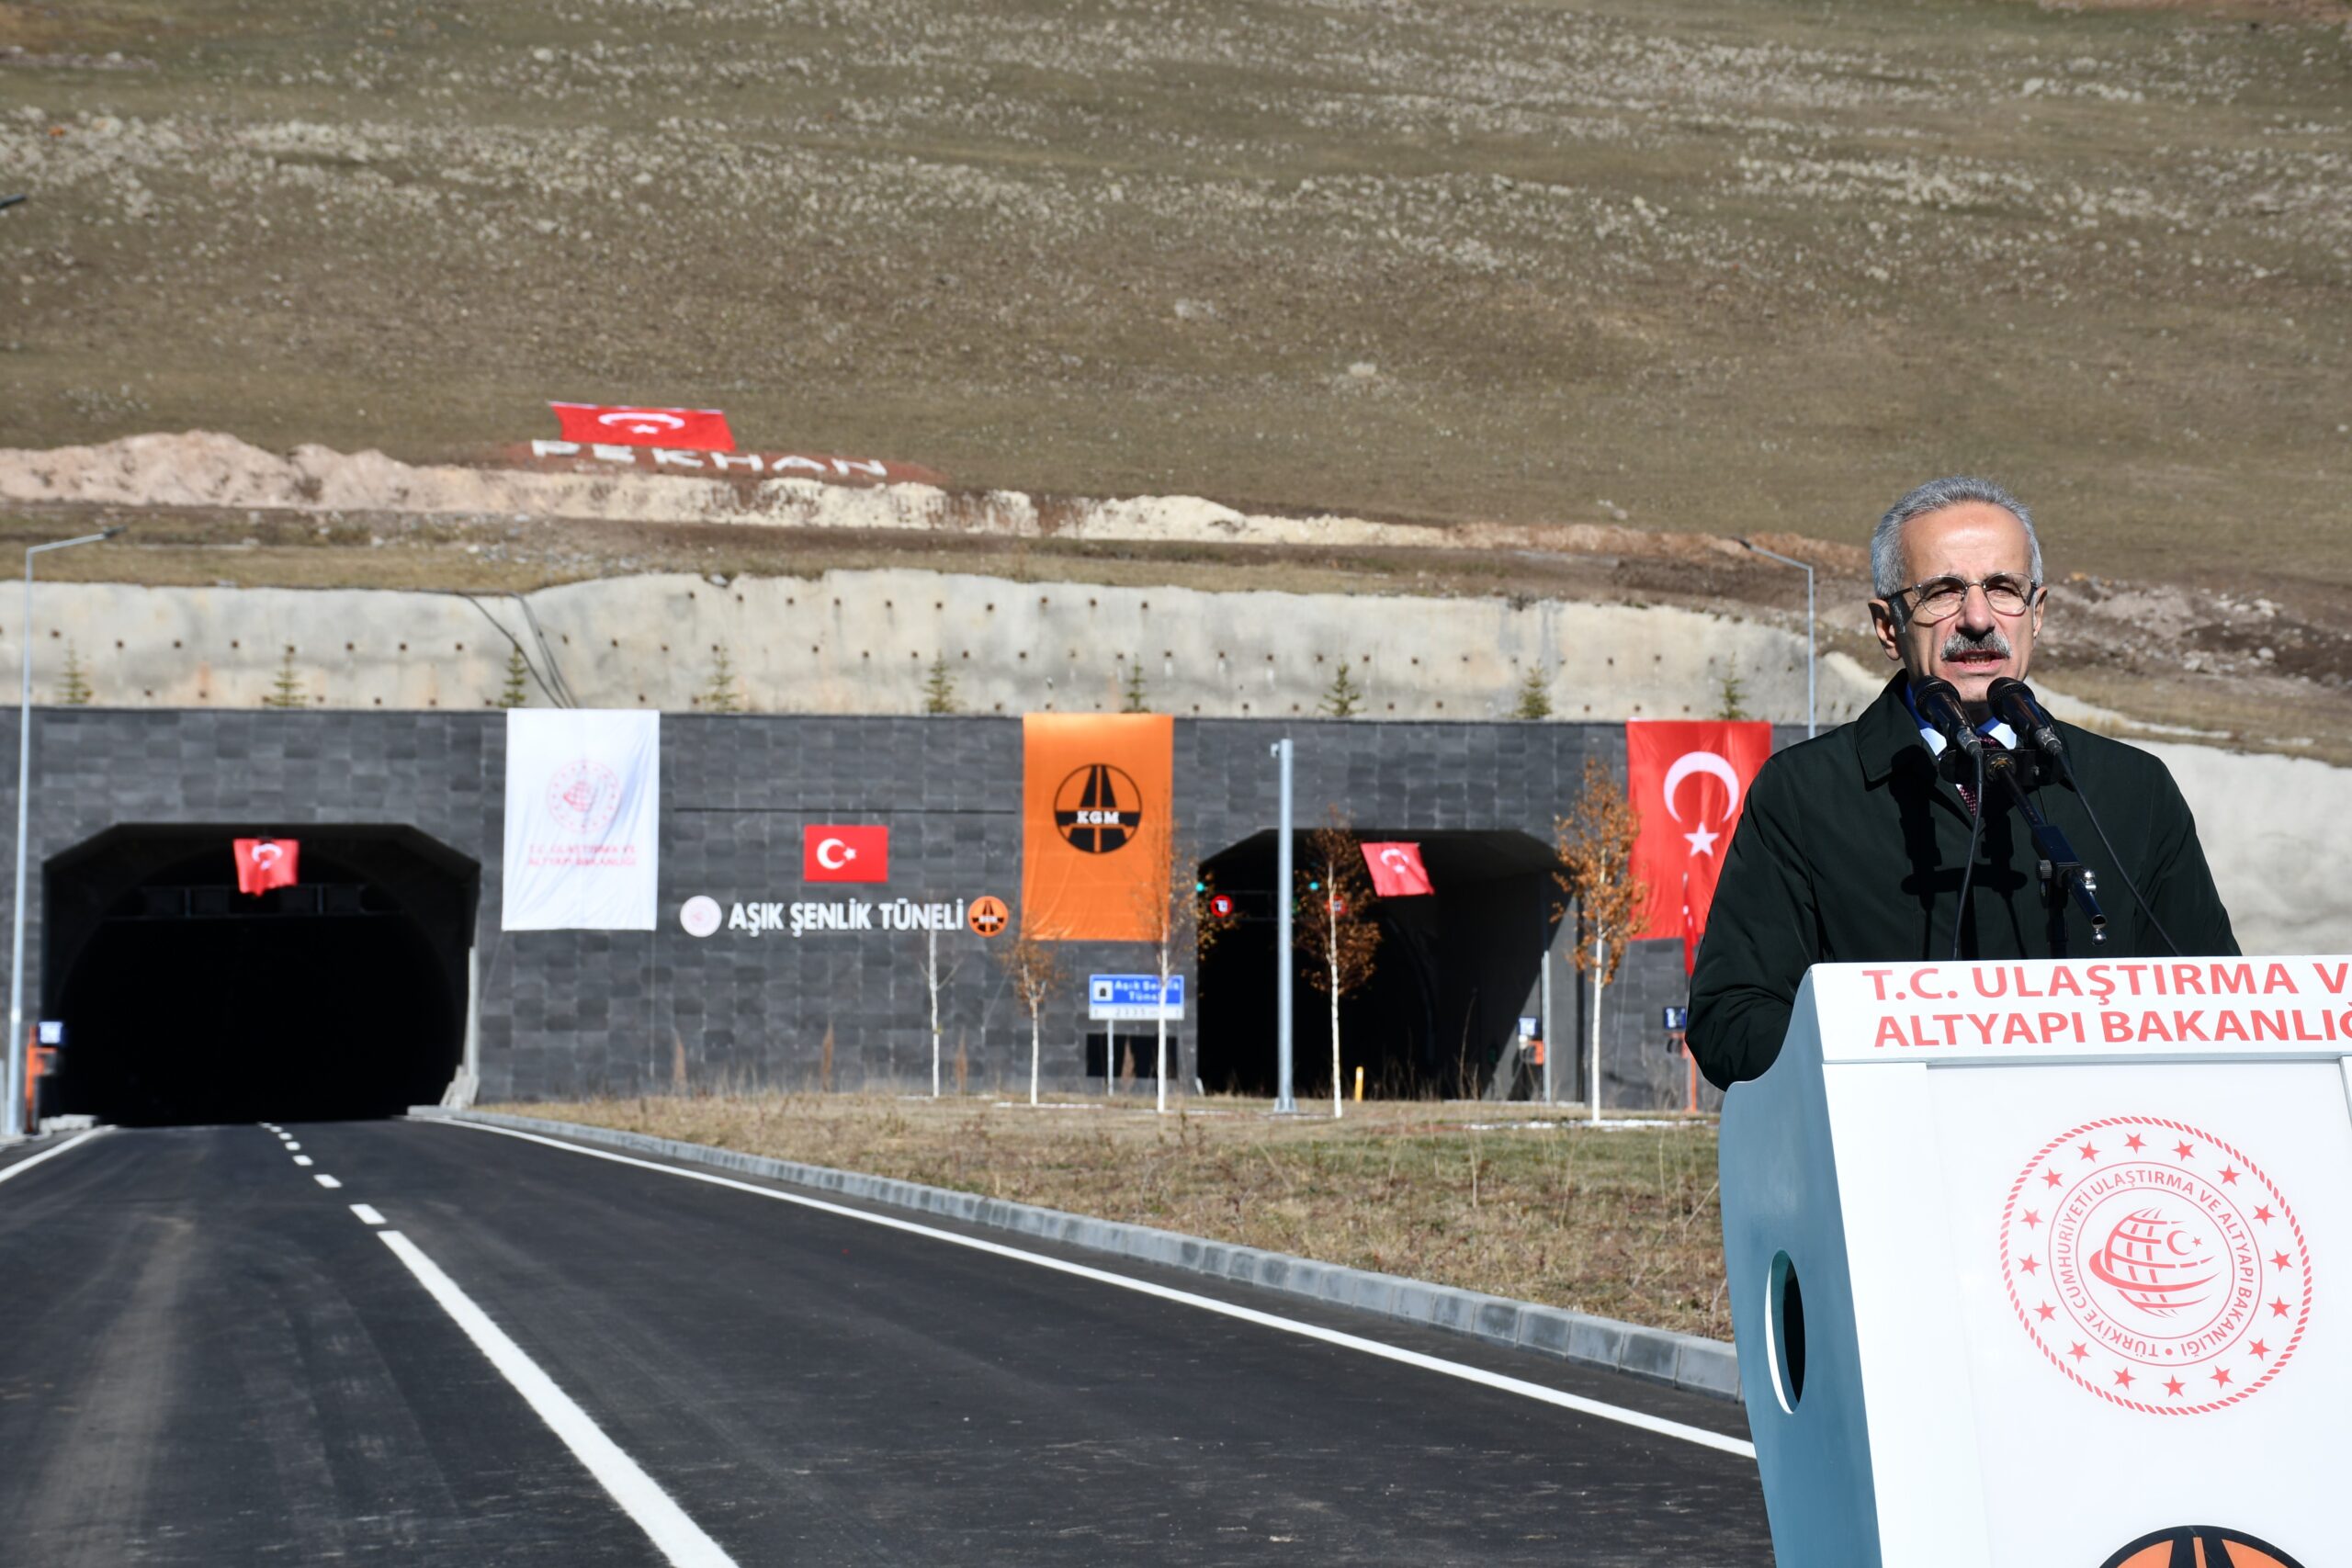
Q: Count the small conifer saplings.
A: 9